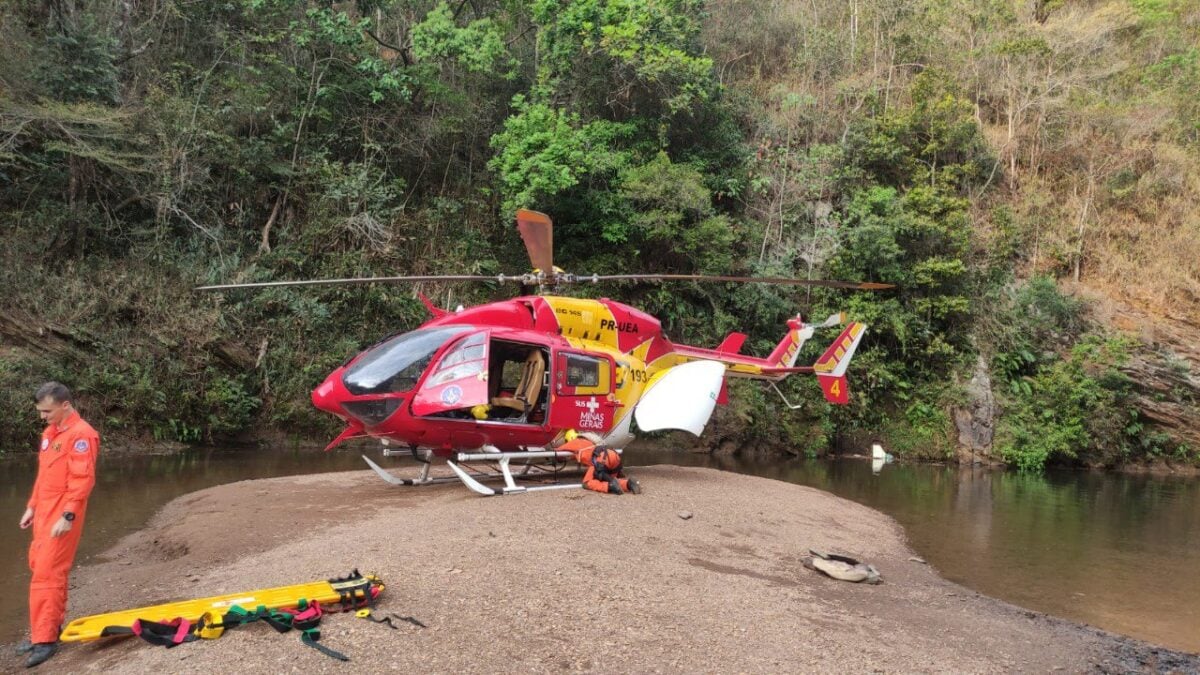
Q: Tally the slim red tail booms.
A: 1